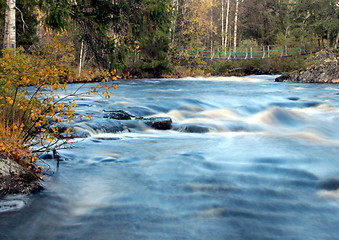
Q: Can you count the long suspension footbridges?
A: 1